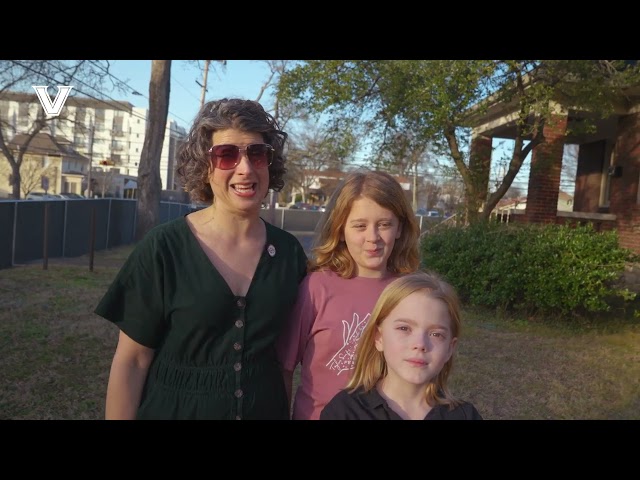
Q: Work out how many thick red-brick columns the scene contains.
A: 2